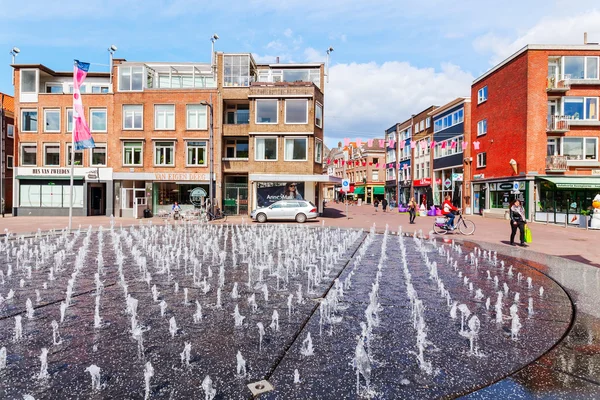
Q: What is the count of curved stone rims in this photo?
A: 1